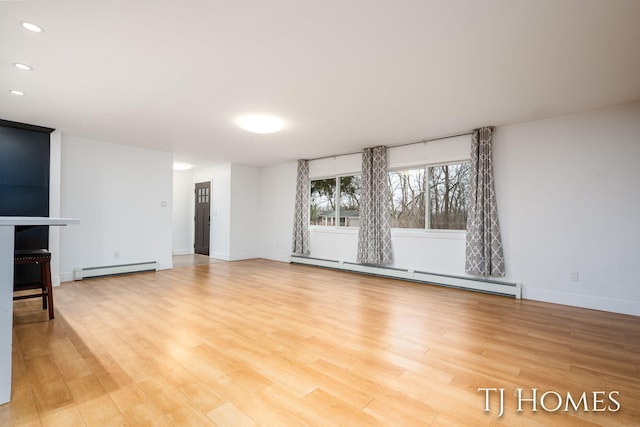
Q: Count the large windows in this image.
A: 2